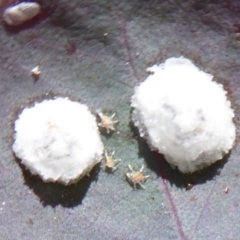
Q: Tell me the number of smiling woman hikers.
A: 0